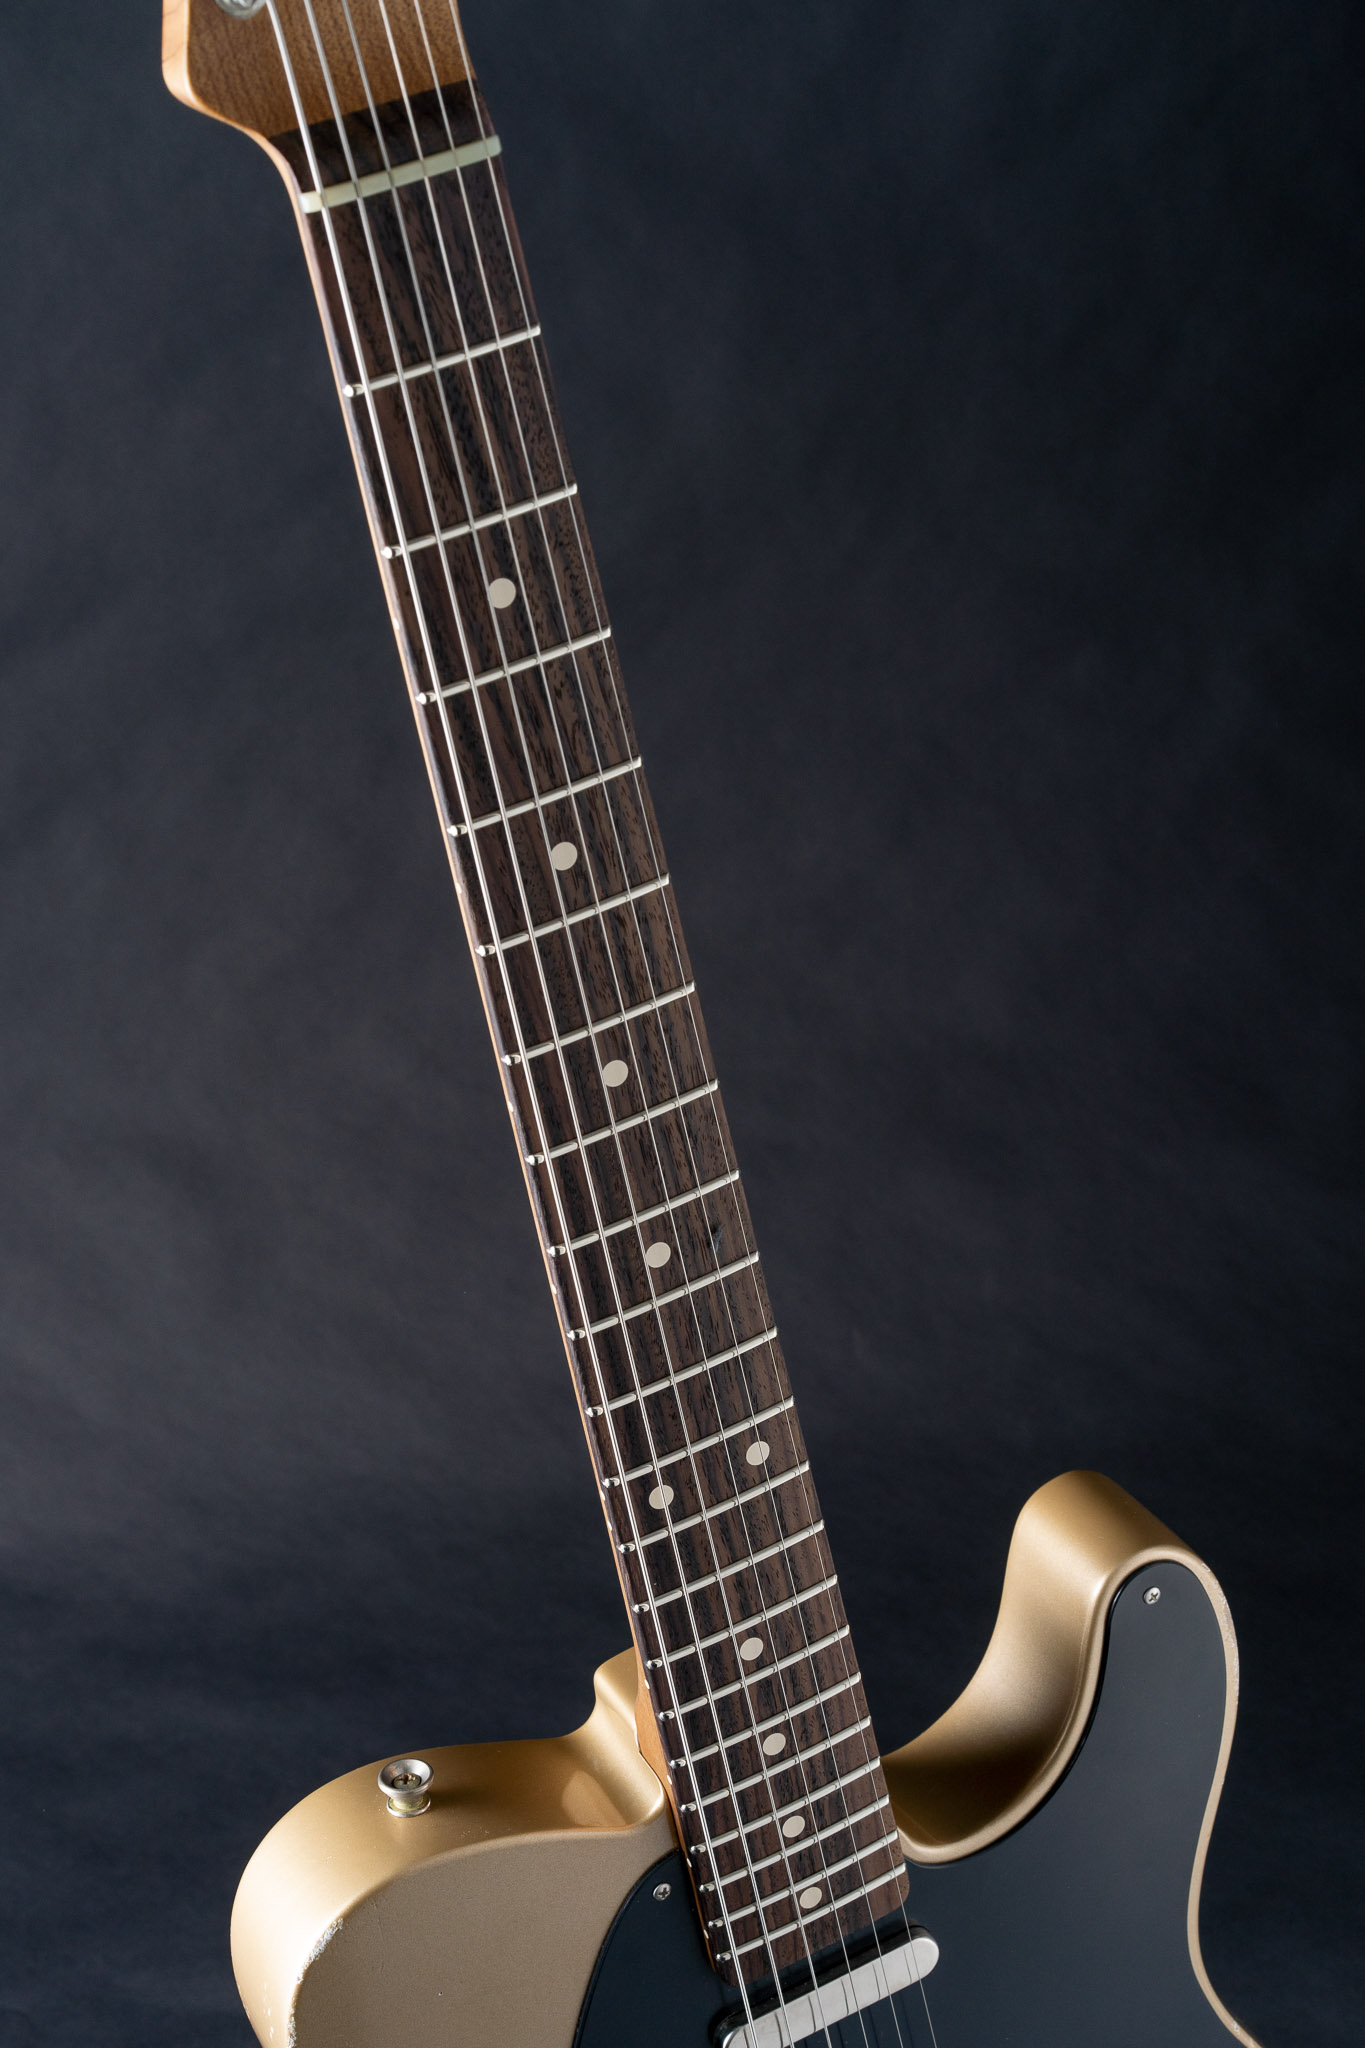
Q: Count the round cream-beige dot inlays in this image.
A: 10